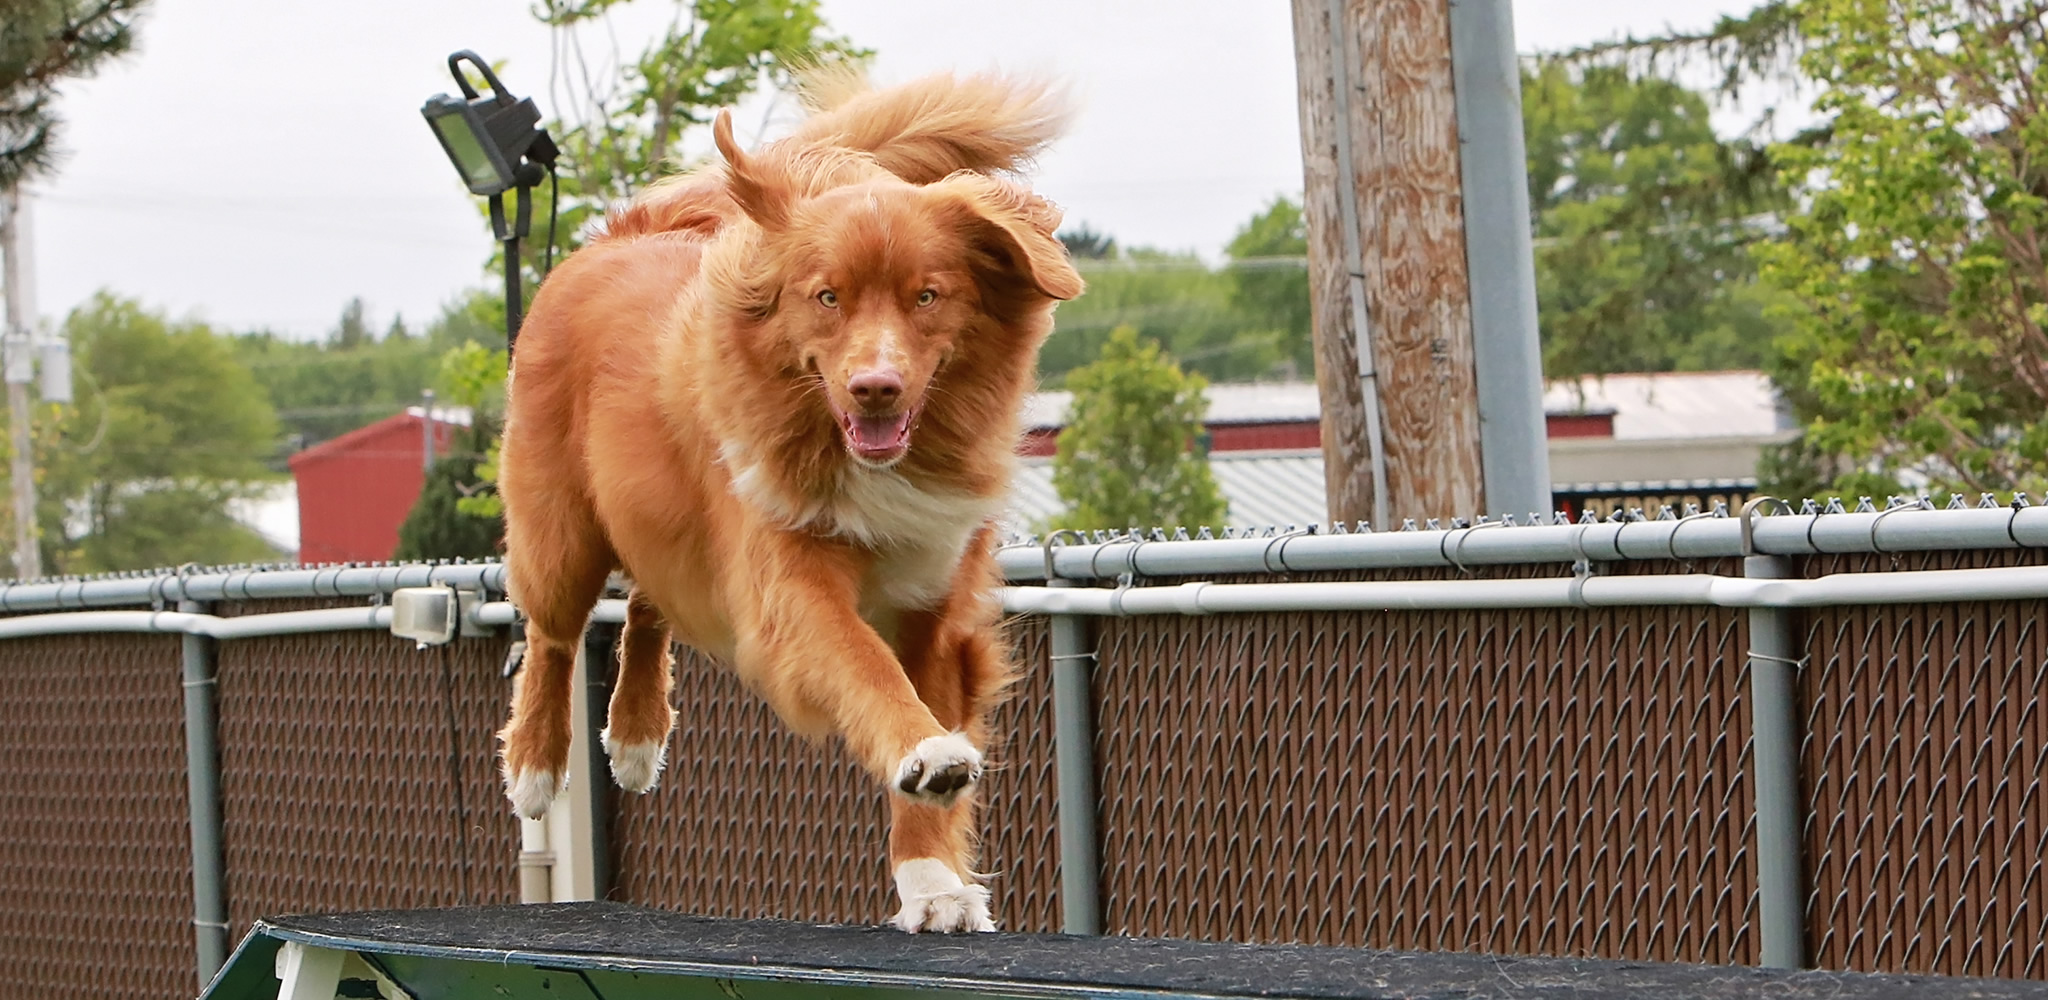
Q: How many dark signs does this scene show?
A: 1